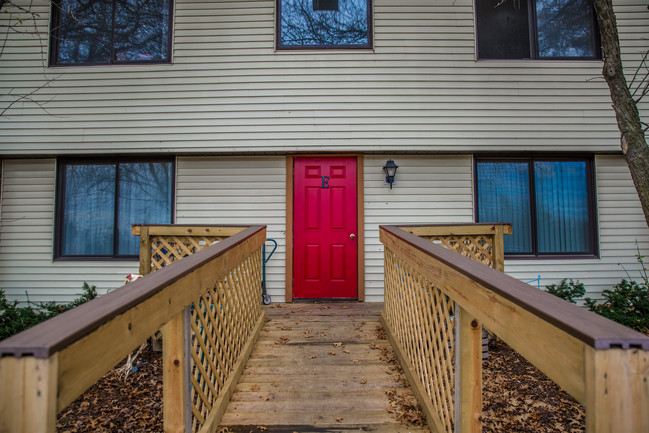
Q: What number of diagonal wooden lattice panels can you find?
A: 4